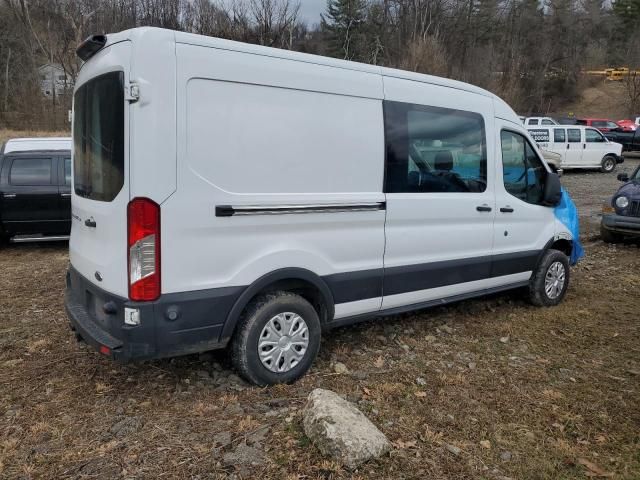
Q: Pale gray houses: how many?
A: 1